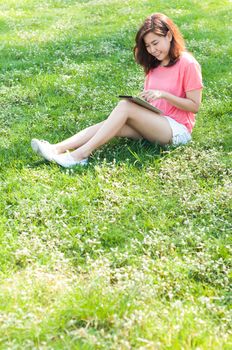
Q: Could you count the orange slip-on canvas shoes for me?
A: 0